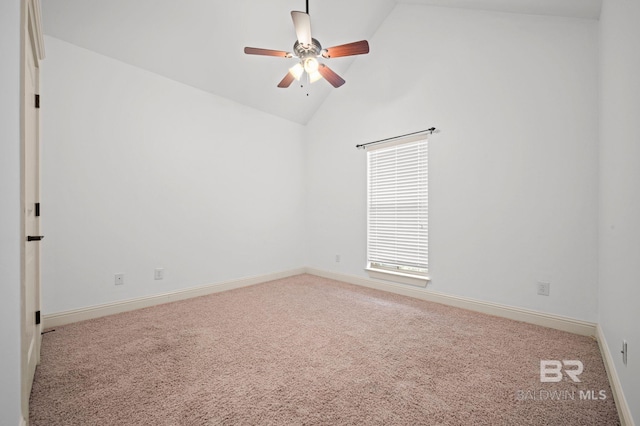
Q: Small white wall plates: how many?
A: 5